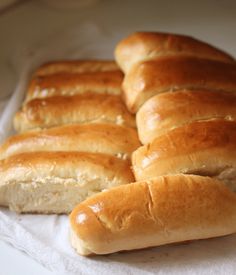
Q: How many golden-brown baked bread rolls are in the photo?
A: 10